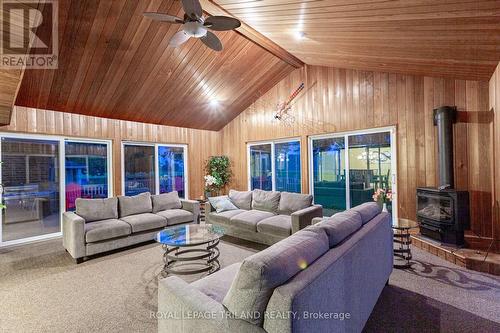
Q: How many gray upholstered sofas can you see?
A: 3